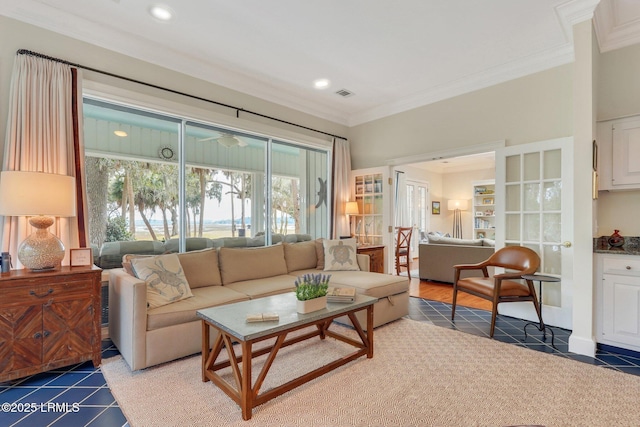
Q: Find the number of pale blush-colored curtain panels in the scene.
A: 2